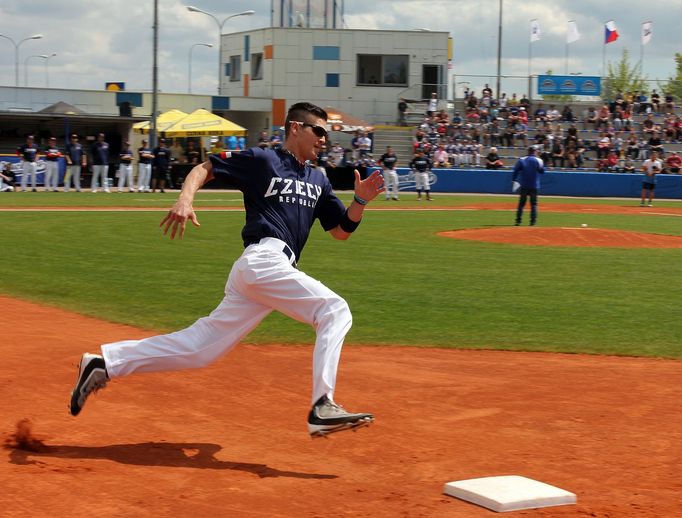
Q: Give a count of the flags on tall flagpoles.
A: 4